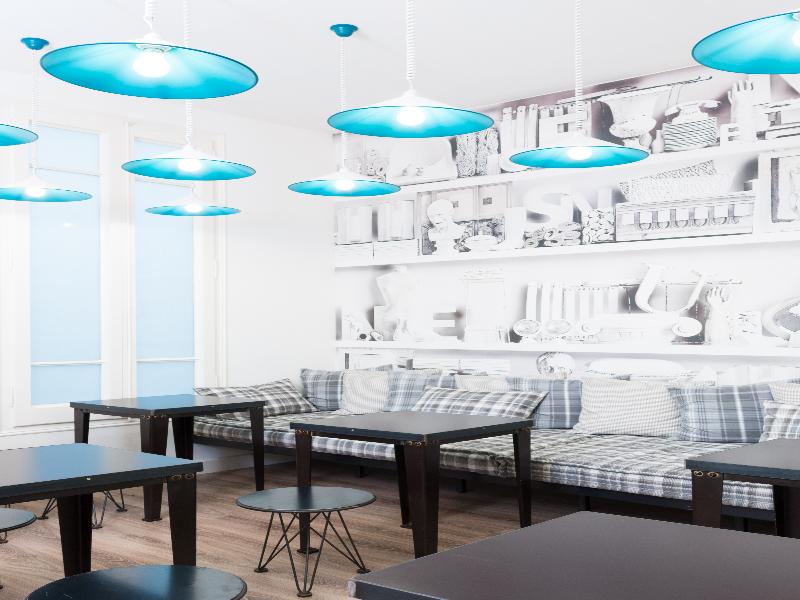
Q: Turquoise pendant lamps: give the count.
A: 9